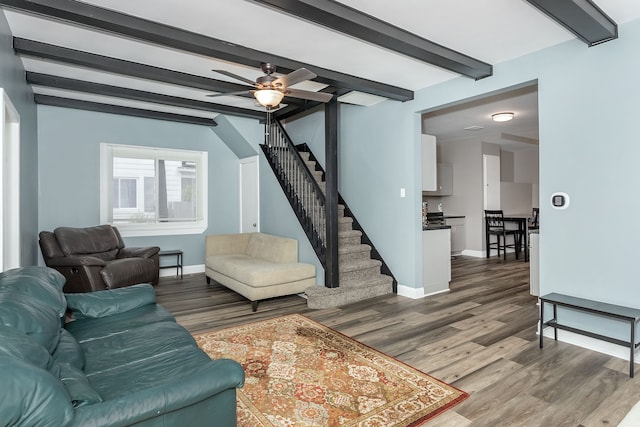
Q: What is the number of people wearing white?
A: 0